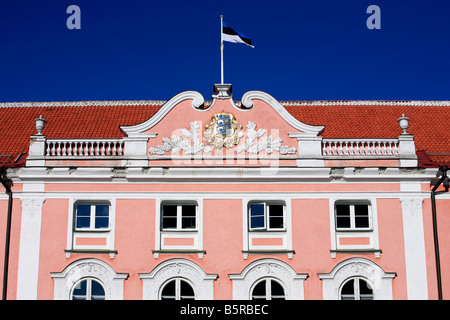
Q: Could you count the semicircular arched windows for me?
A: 4